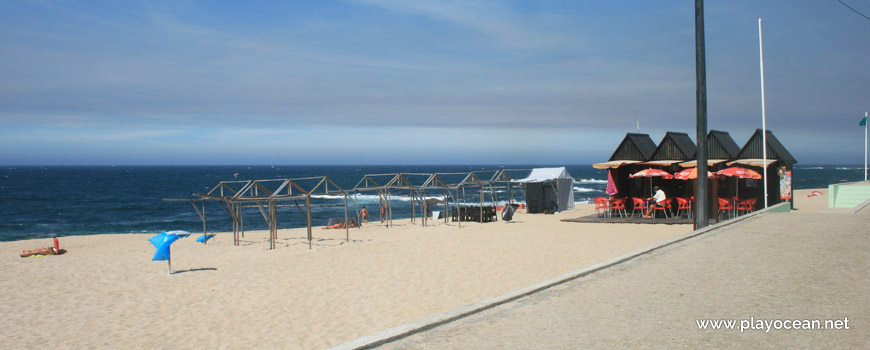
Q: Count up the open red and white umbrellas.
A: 3